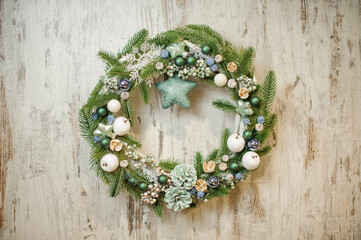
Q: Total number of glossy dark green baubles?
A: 11